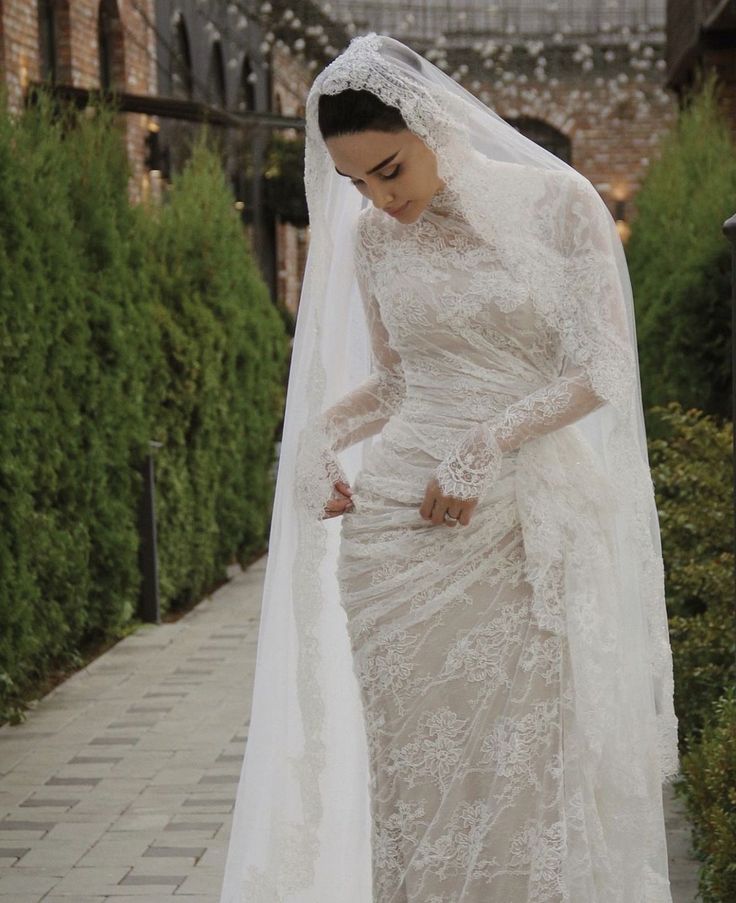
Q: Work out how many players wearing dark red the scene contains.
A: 0